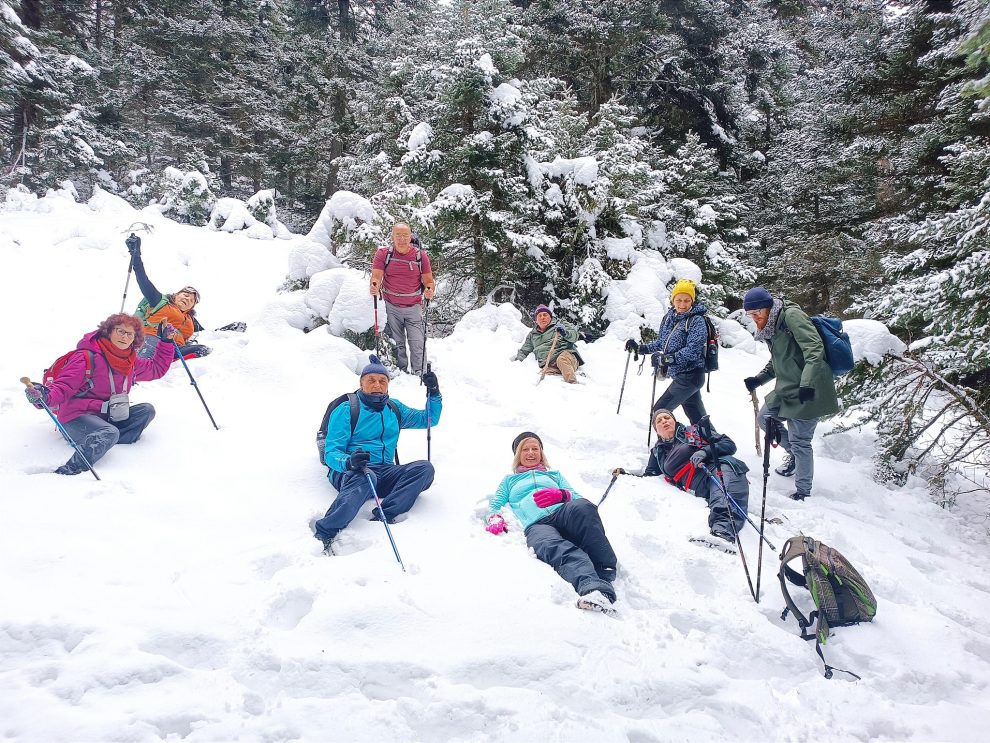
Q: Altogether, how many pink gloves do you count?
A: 2